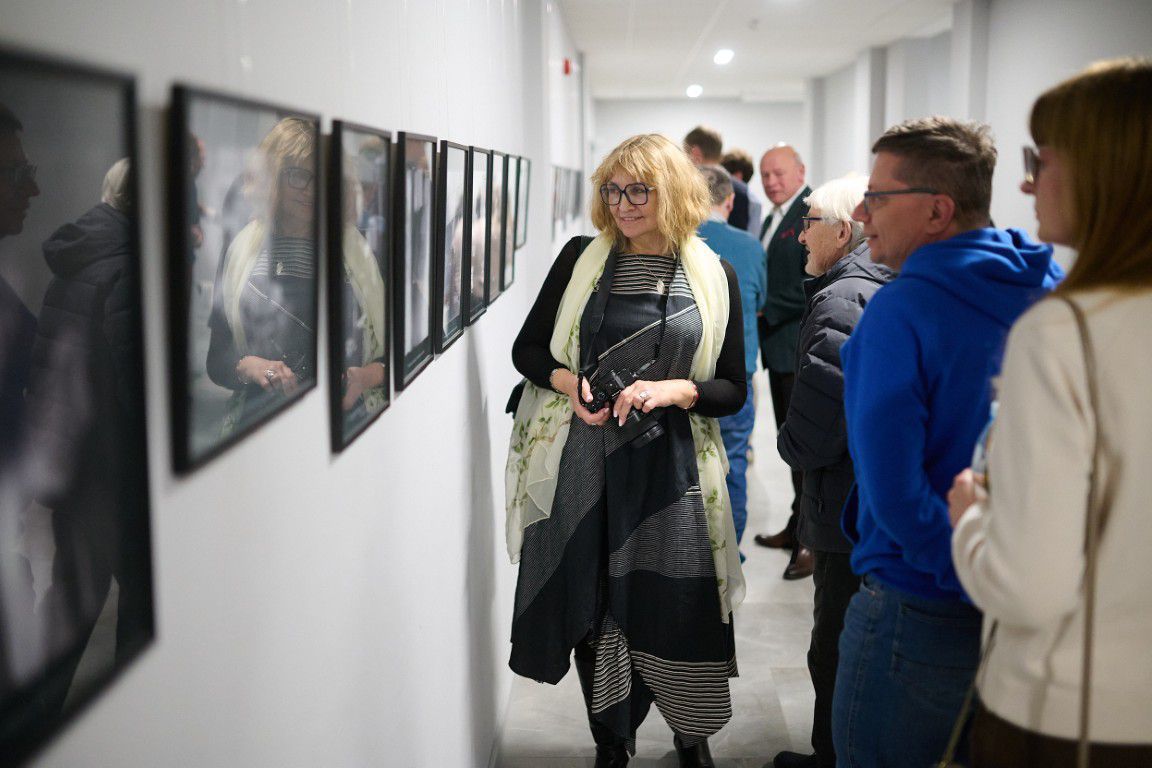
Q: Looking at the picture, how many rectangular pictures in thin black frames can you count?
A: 9